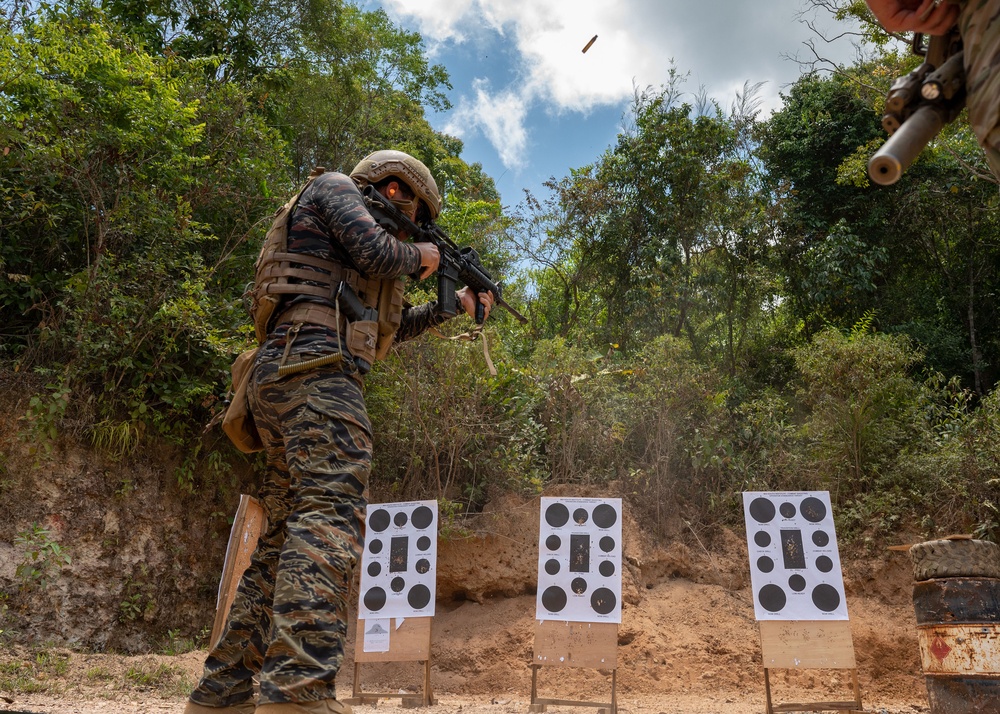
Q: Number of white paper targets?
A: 3